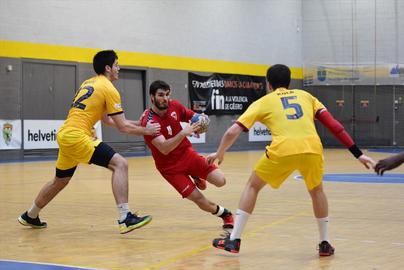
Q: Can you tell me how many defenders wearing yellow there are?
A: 2